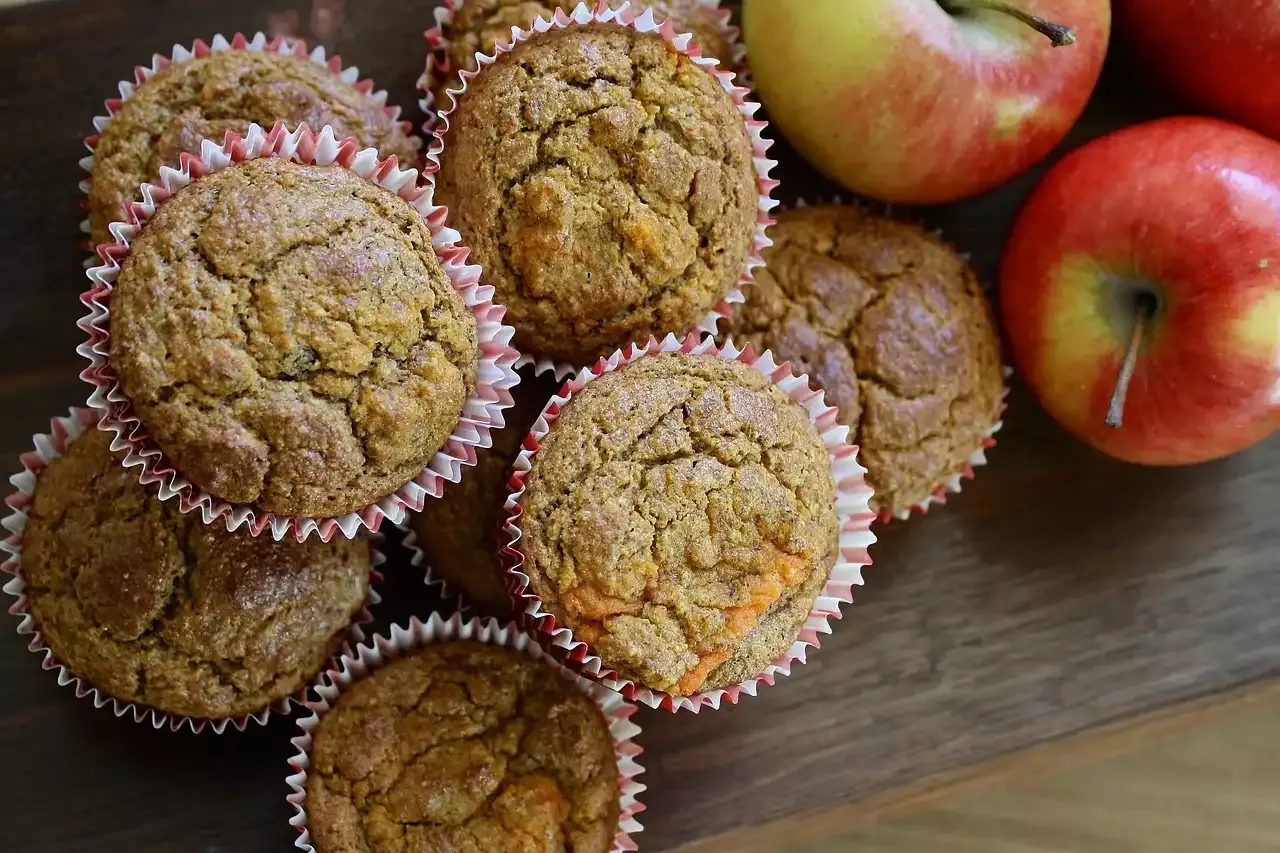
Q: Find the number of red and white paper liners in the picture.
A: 9